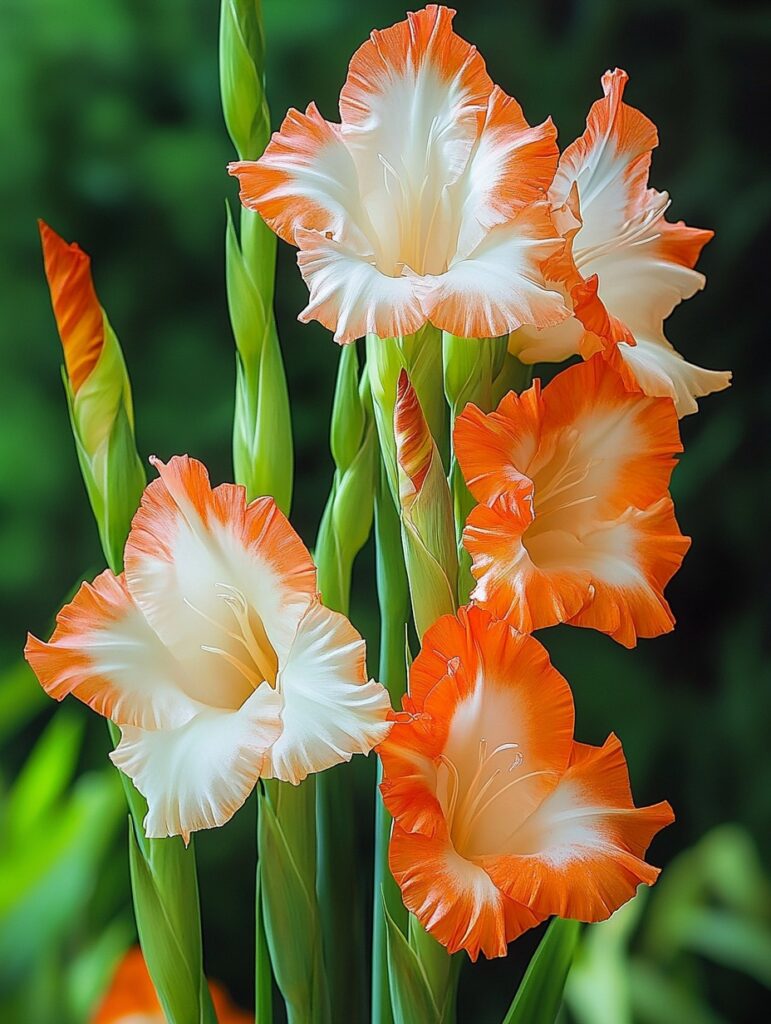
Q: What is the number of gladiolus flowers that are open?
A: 5